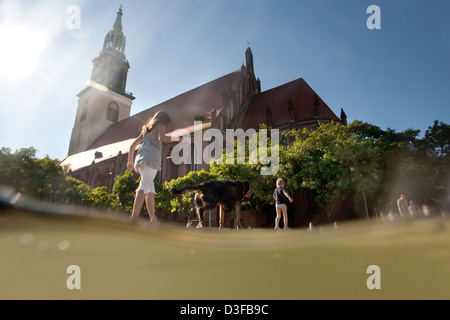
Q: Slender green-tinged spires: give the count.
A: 1